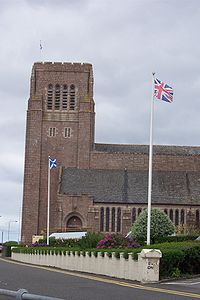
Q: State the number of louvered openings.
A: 4